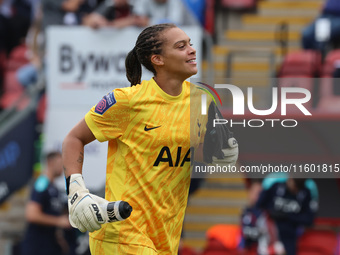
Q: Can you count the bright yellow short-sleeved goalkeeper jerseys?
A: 1